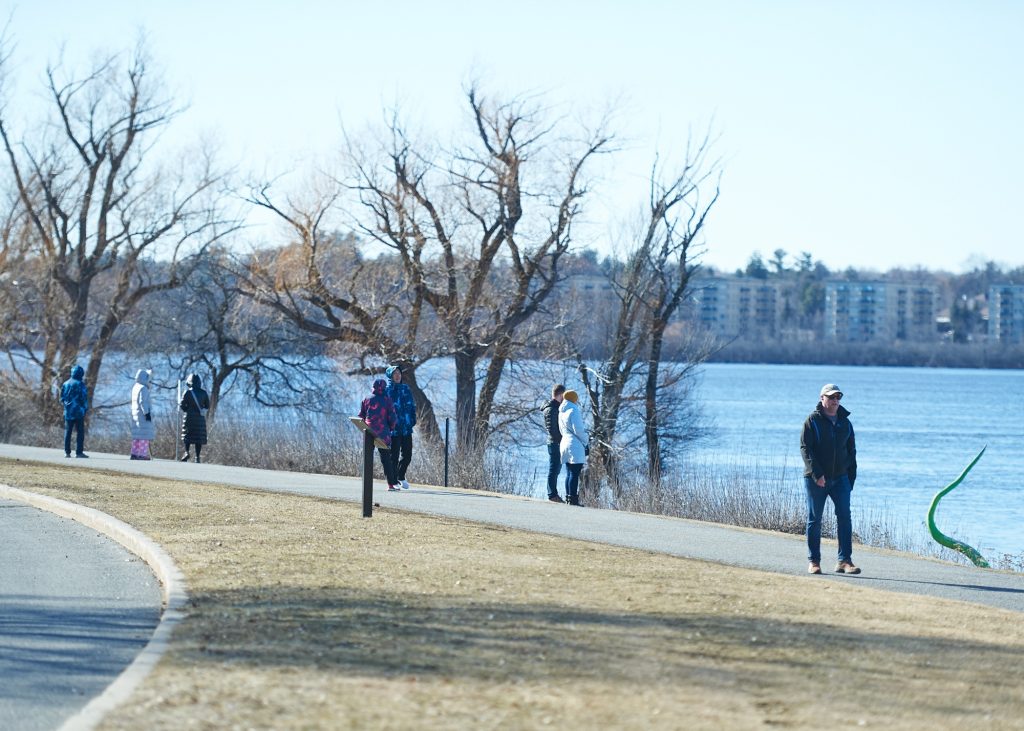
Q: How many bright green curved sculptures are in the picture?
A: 1